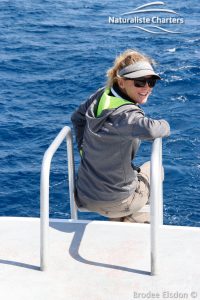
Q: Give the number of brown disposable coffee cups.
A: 0